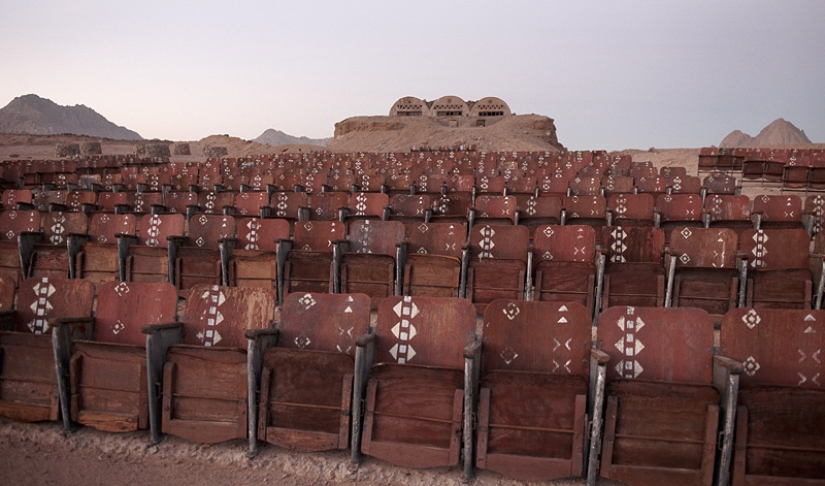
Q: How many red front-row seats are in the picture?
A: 8